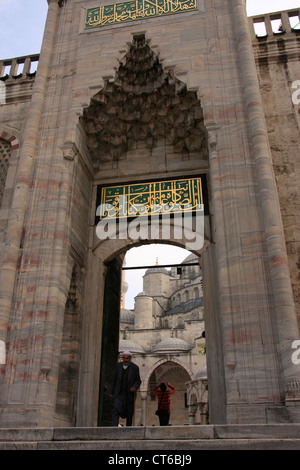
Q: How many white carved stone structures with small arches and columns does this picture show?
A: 1